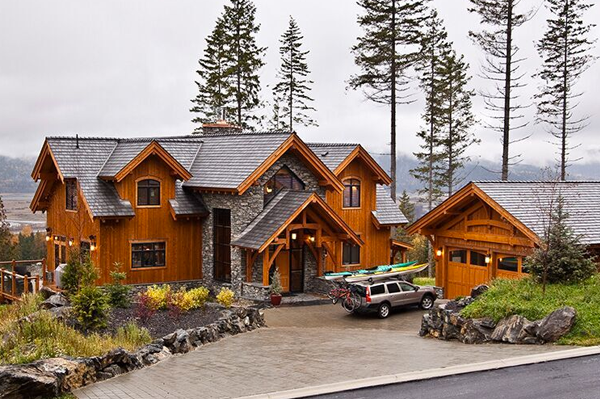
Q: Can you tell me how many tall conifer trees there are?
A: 8